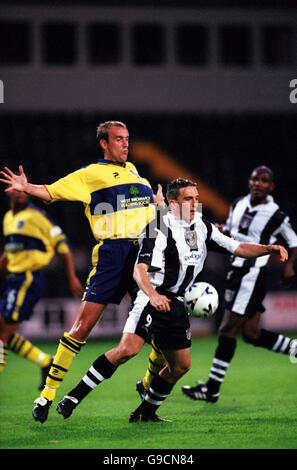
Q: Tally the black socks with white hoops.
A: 4